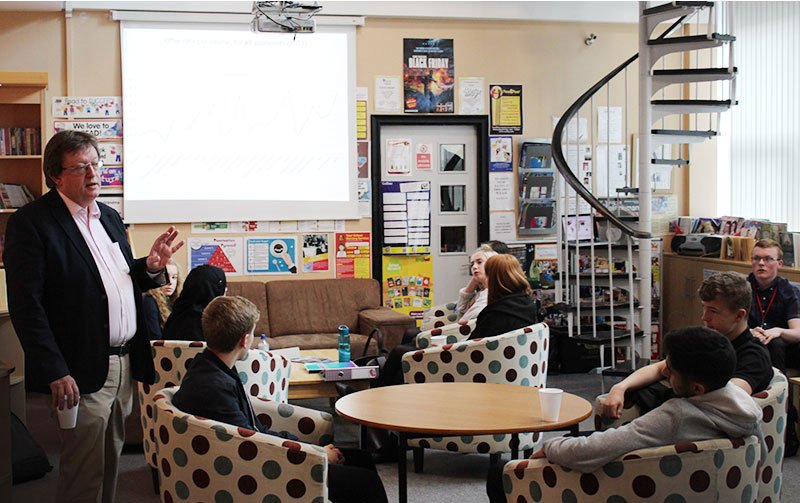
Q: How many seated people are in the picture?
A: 9